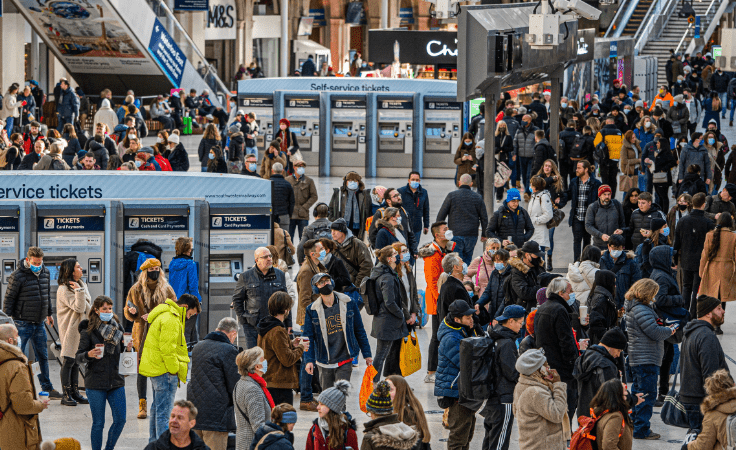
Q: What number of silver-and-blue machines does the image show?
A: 9